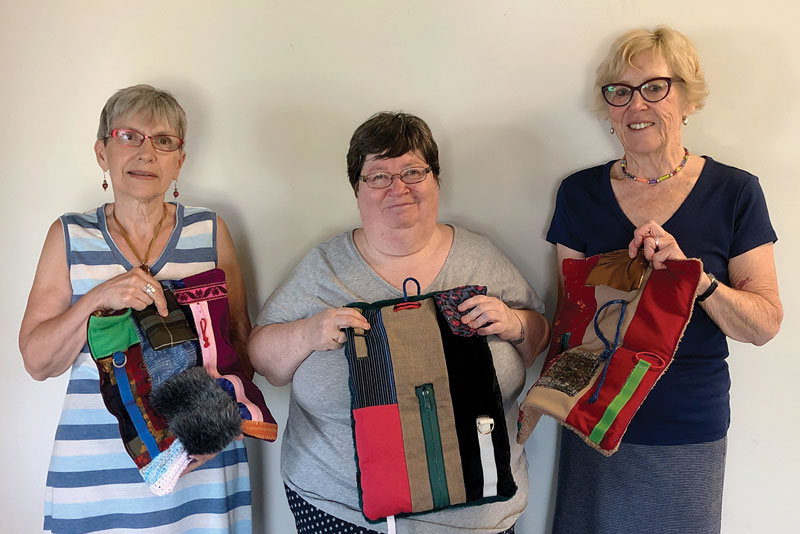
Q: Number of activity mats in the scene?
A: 3